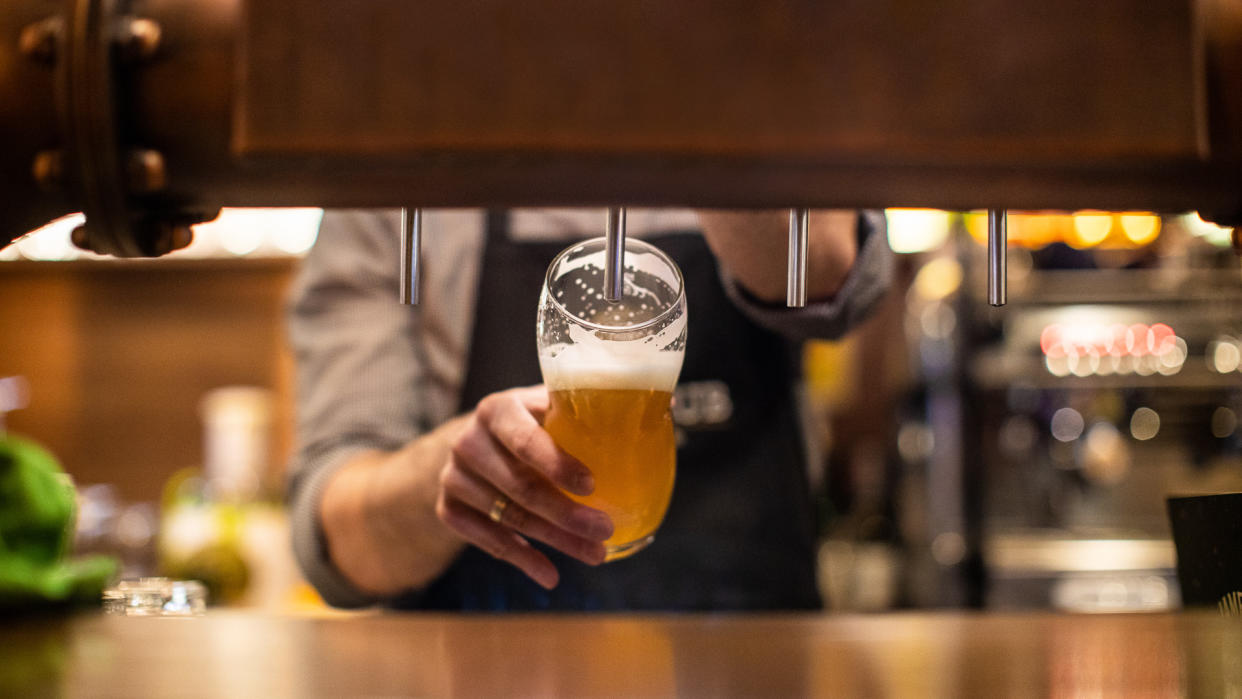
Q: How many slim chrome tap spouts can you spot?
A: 4